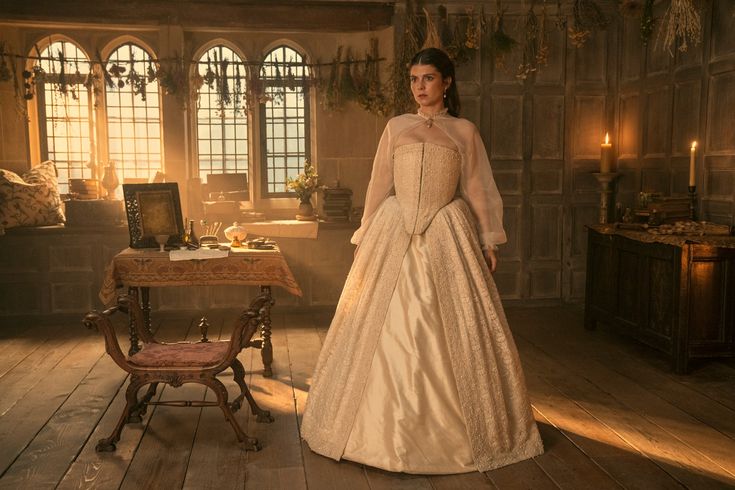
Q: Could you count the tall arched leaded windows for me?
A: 4